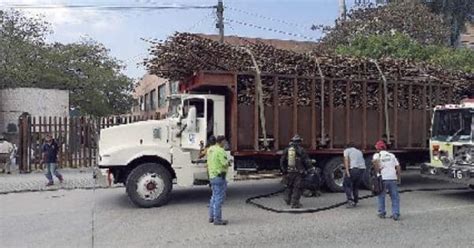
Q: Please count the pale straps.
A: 3